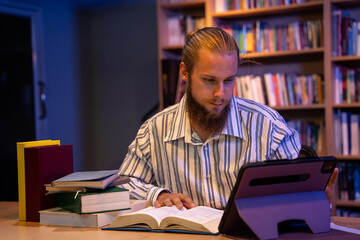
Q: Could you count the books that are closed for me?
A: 6